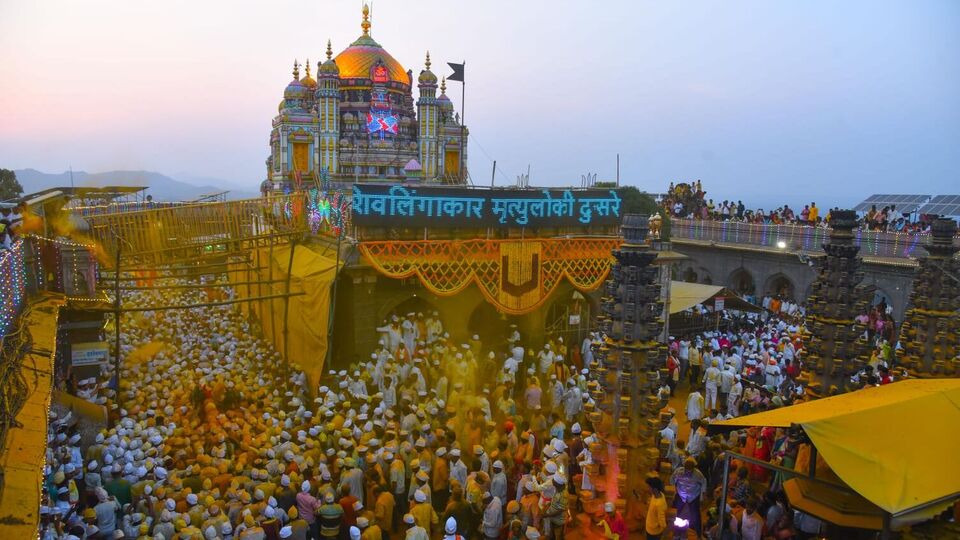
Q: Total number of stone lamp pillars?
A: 3